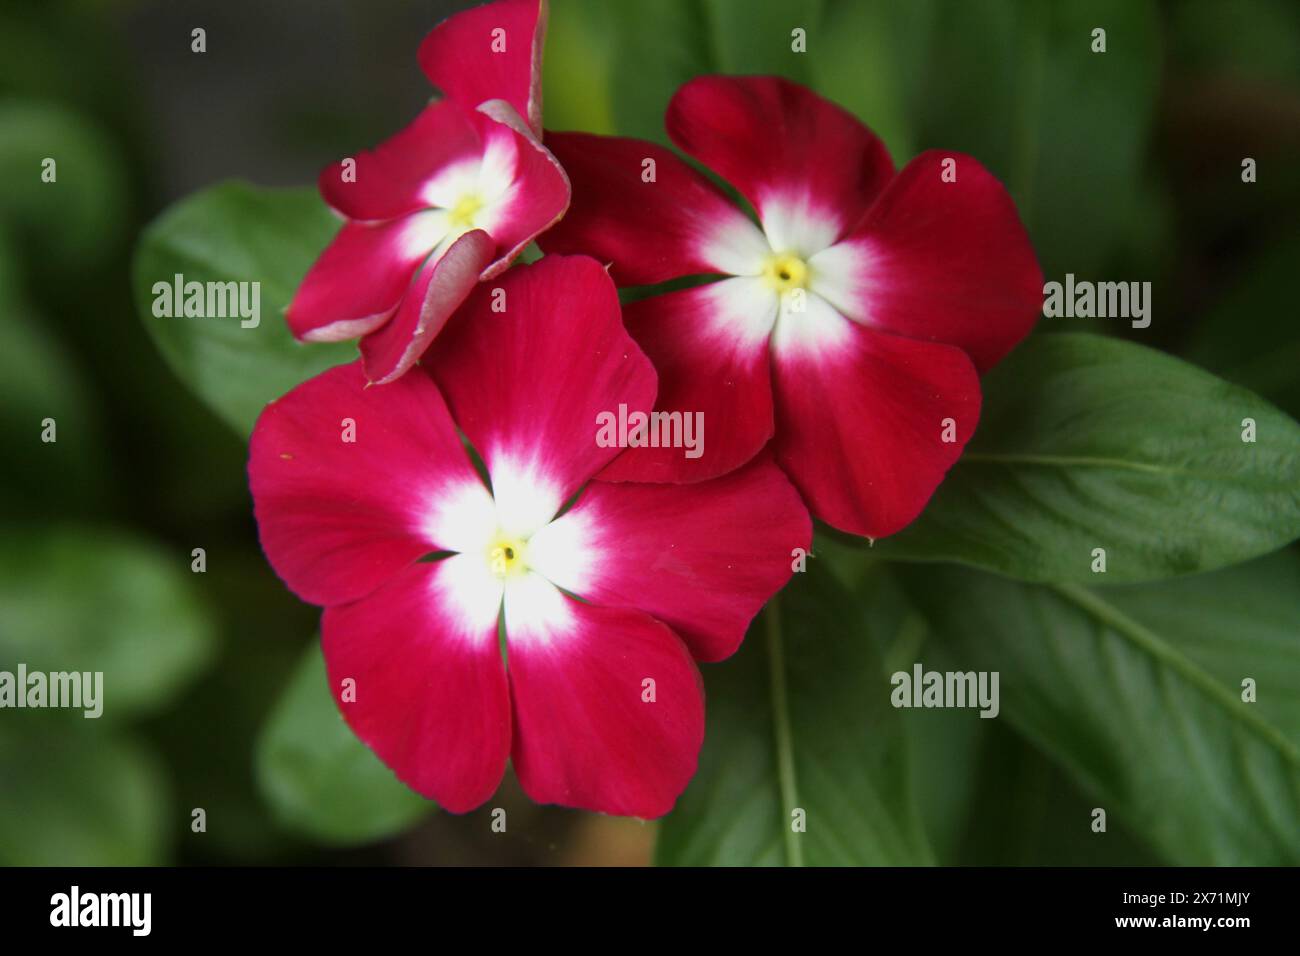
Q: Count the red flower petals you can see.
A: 15